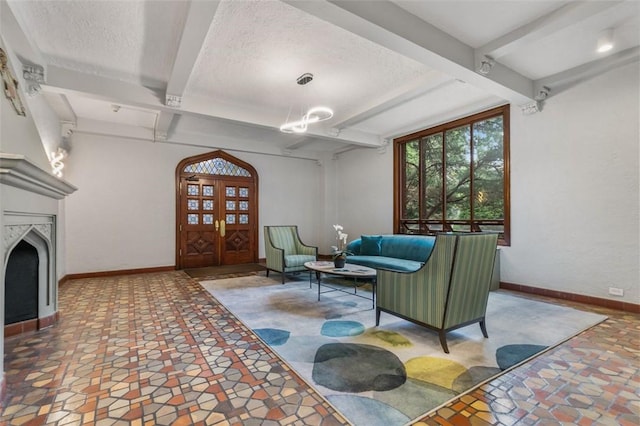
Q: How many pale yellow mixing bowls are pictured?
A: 0